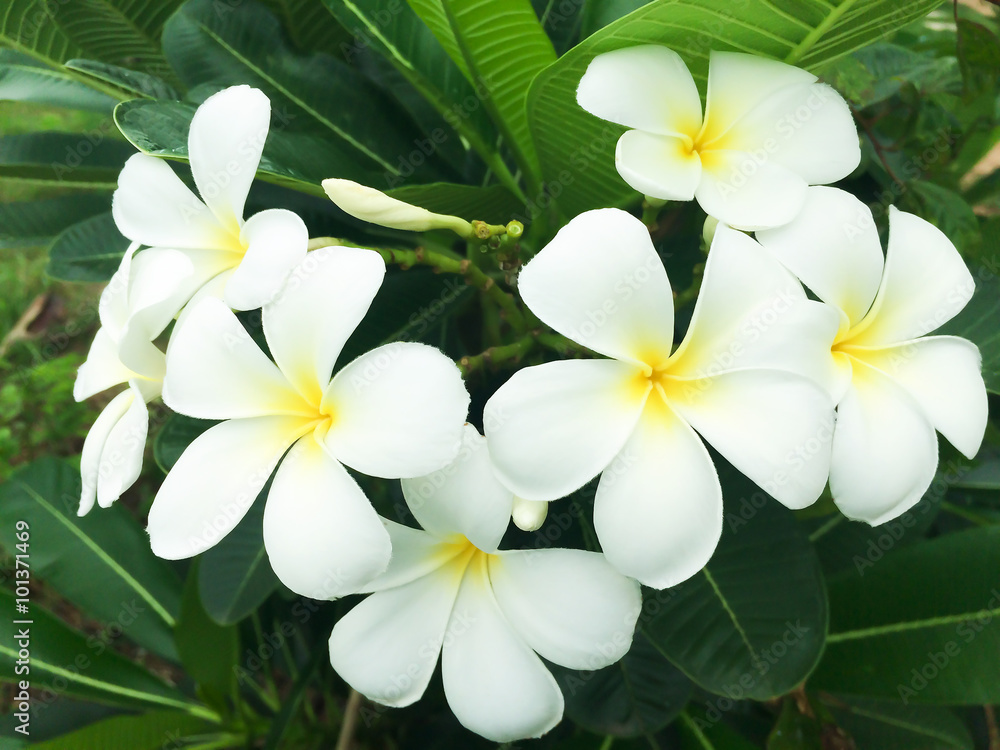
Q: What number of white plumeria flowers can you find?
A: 7